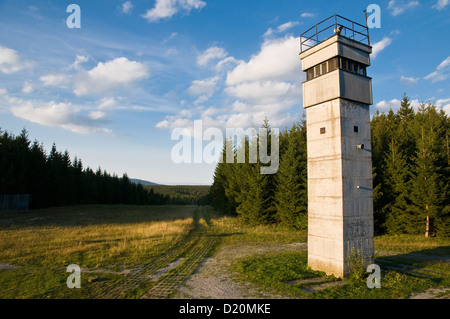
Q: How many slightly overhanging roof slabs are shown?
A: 1